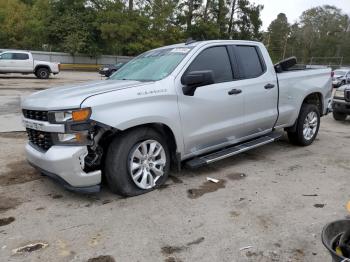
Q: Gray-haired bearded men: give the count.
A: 0